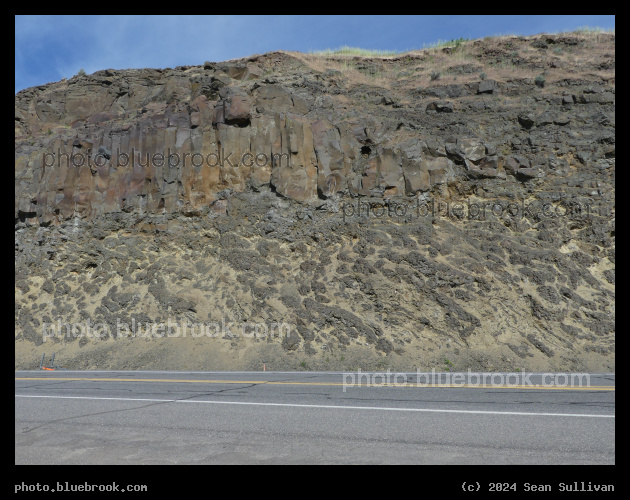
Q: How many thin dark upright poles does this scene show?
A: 2